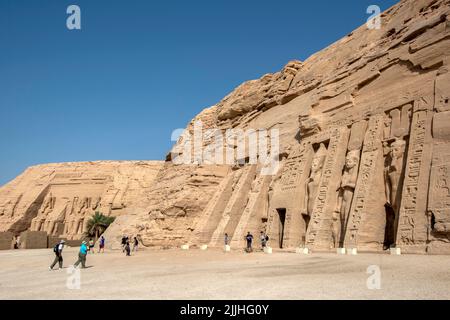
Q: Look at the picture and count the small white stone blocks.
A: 8